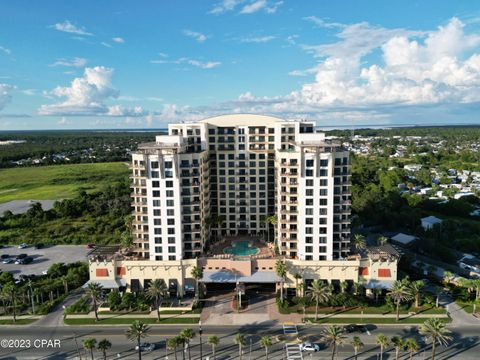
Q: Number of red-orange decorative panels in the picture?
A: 4